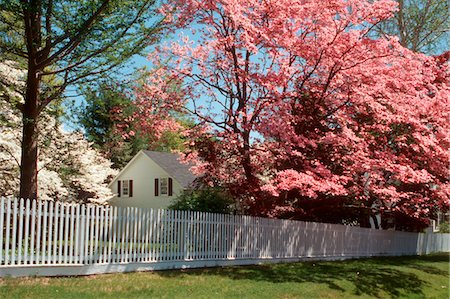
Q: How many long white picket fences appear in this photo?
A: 1